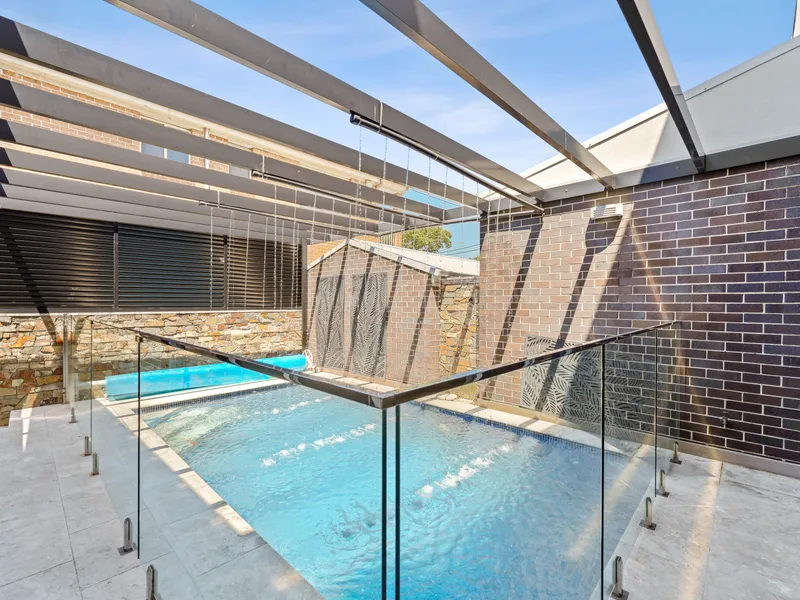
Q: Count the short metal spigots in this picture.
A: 9